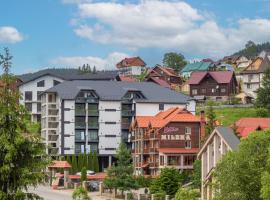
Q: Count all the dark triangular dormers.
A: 2